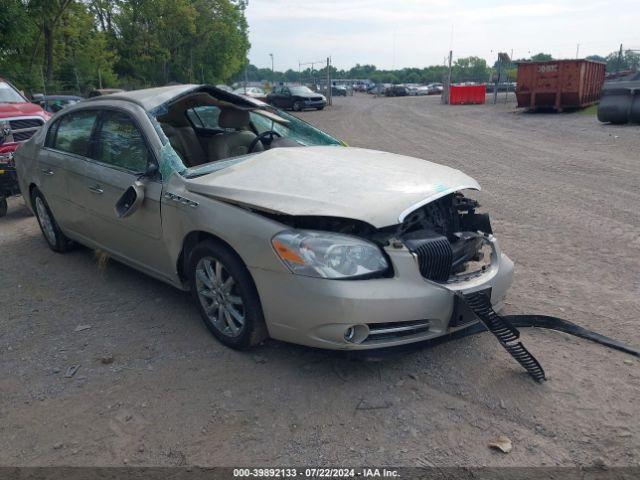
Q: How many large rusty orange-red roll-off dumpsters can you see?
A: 1